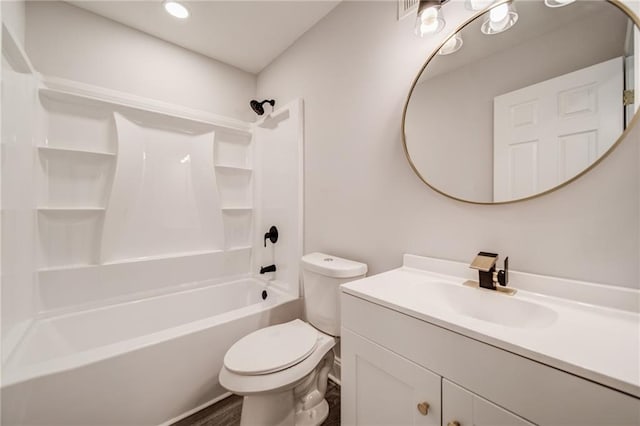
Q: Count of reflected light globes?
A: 3